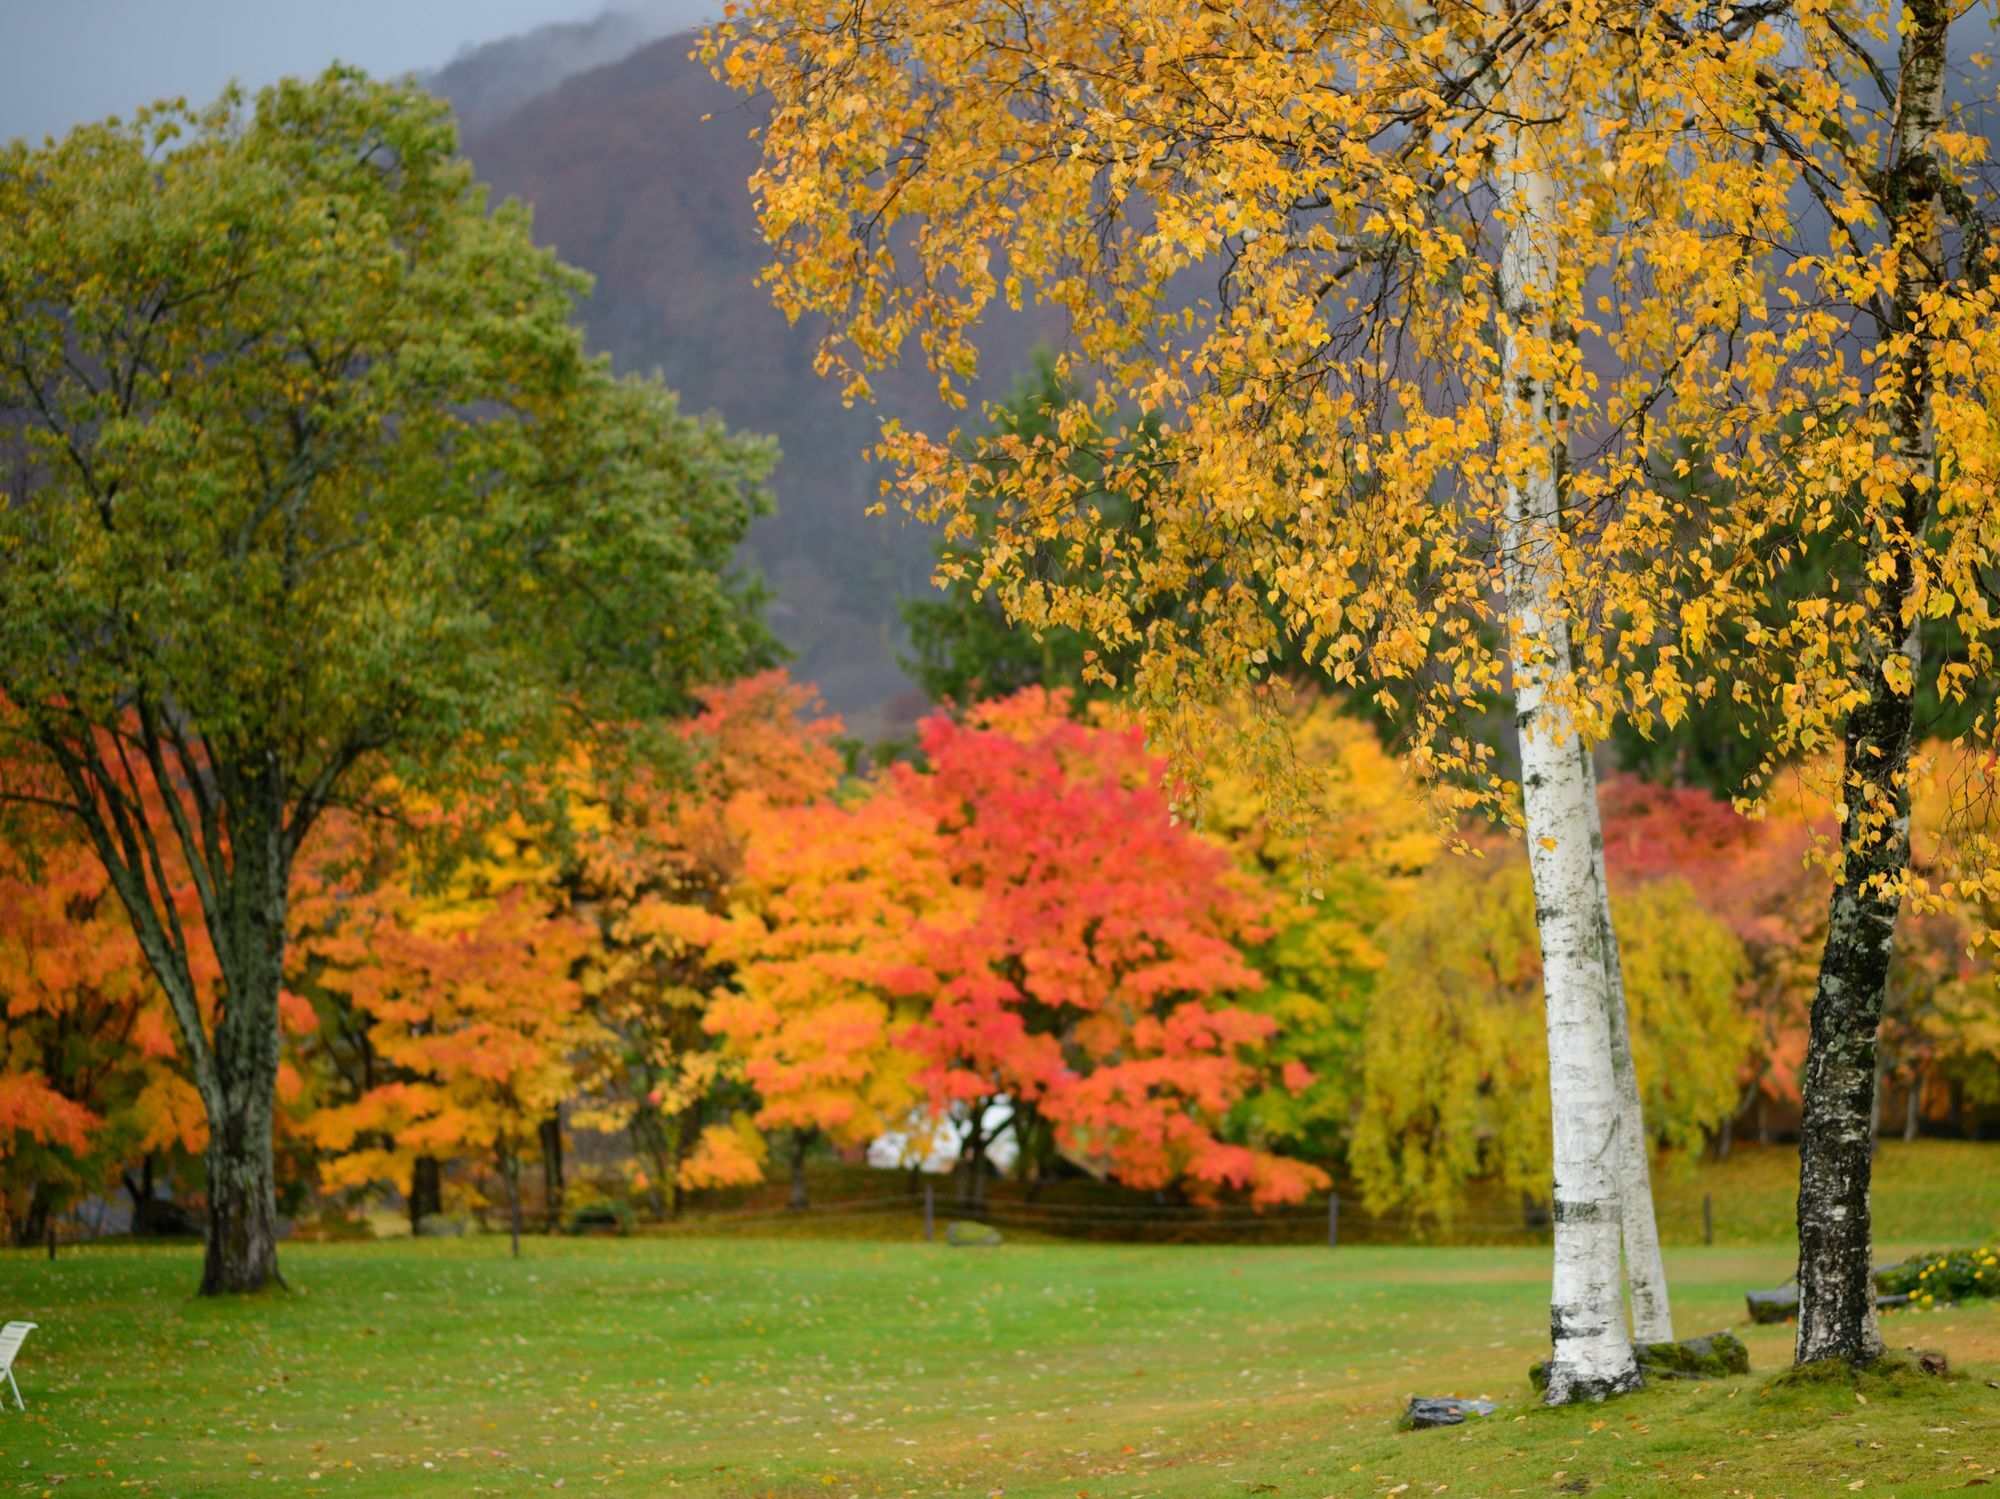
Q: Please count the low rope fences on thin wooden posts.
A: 1